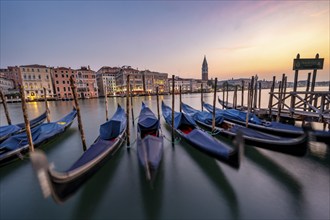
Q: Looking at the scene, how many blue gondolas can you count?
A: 7